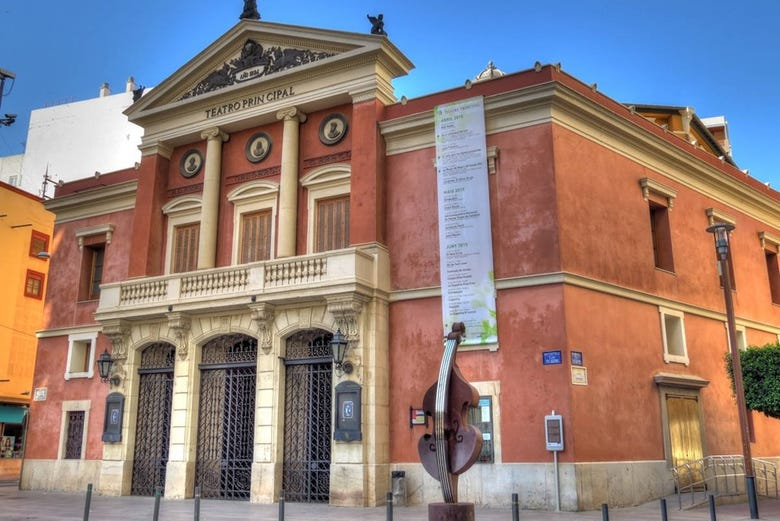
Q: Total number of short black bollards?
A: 9